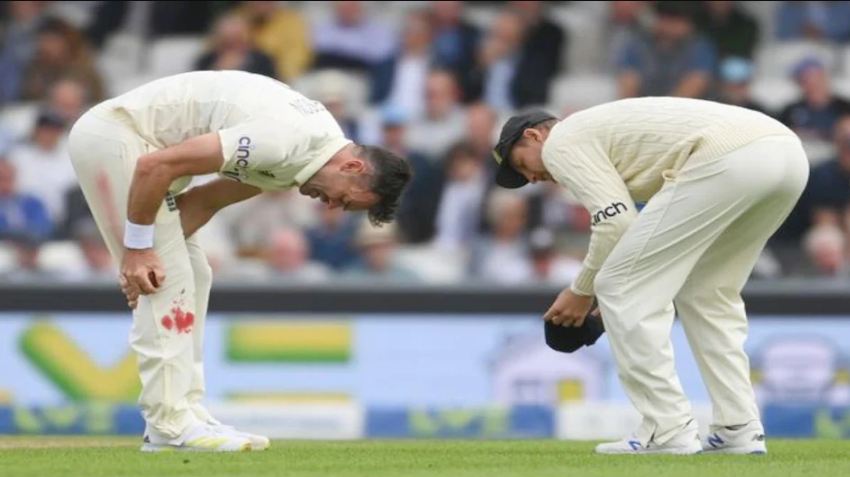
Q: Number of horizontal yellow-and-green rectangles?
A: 2